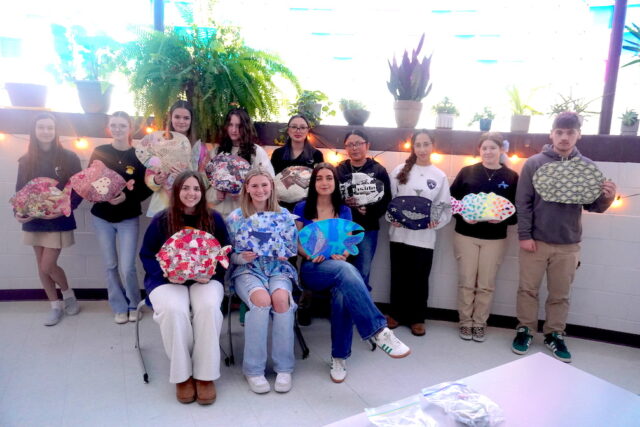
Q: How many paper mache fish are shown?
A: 12